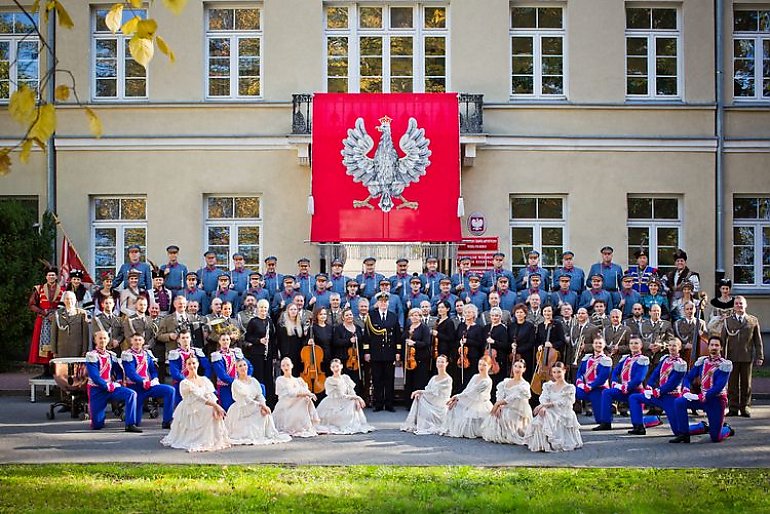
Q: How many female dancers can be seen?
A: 8